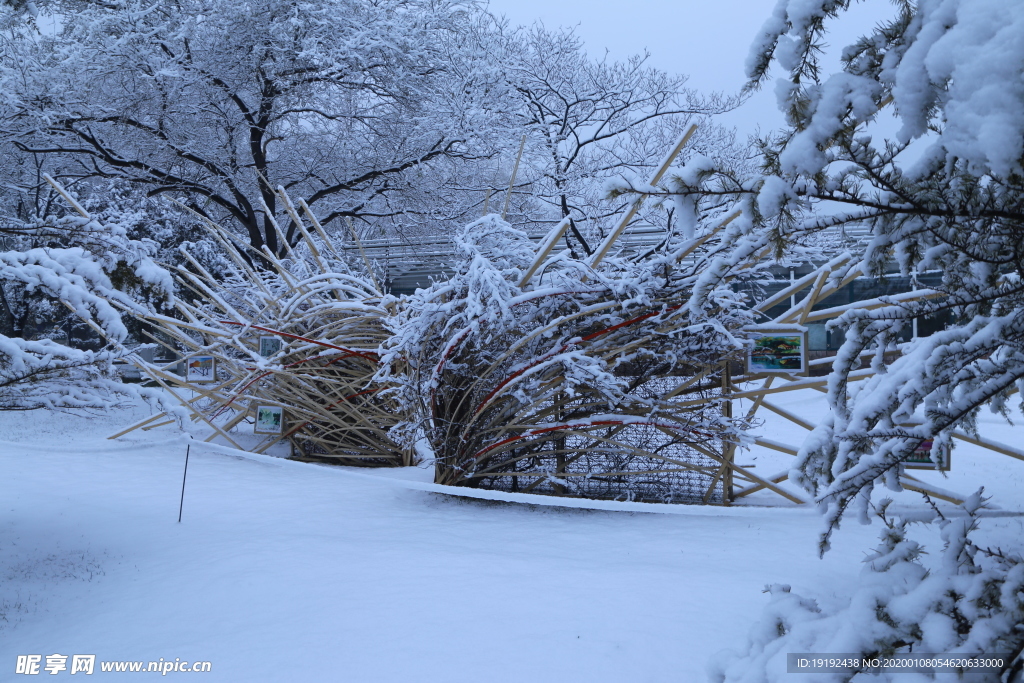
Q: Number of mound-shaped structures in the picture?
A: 2